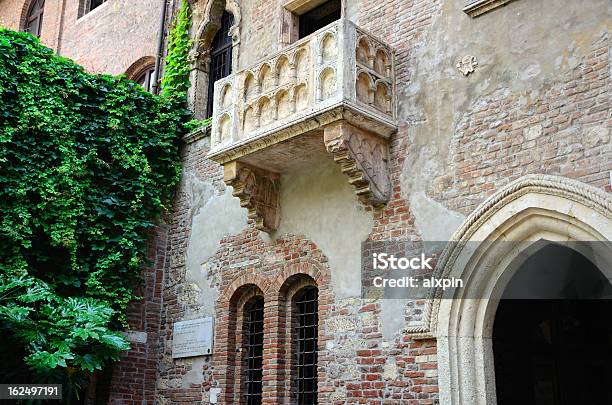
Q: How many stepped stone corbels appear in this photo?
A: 2